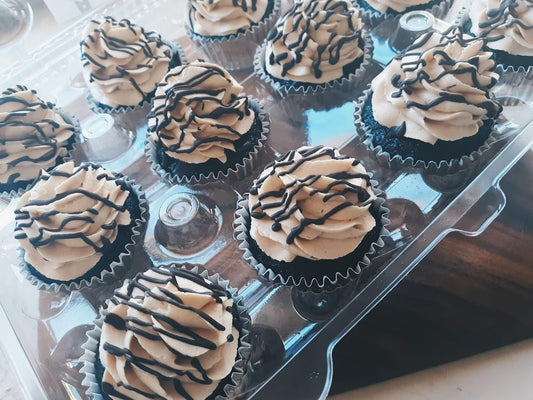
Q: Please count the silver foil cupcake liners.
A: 11